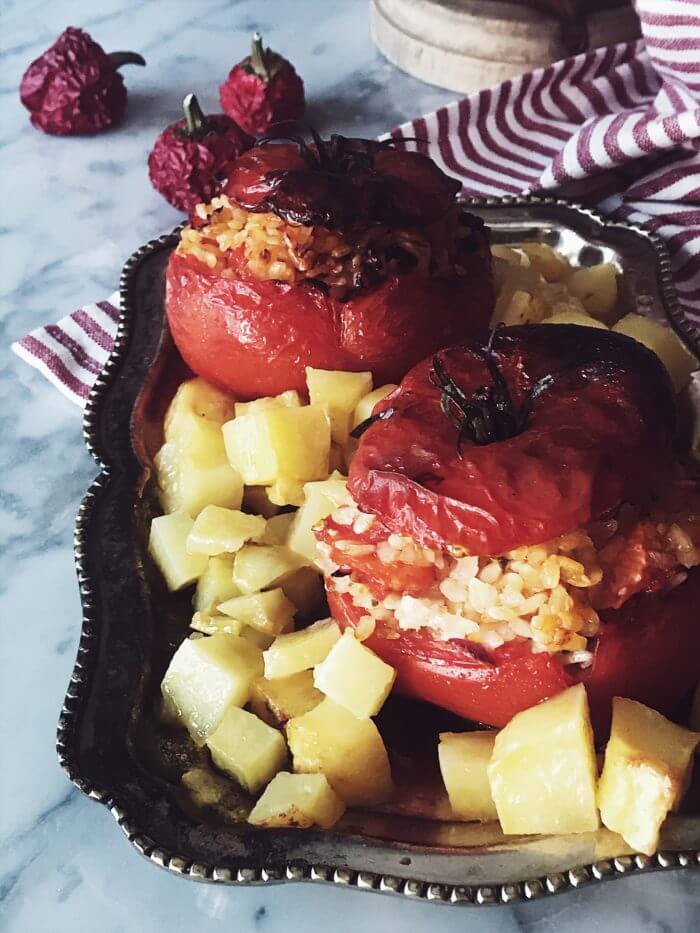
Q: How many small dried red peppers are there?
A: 3